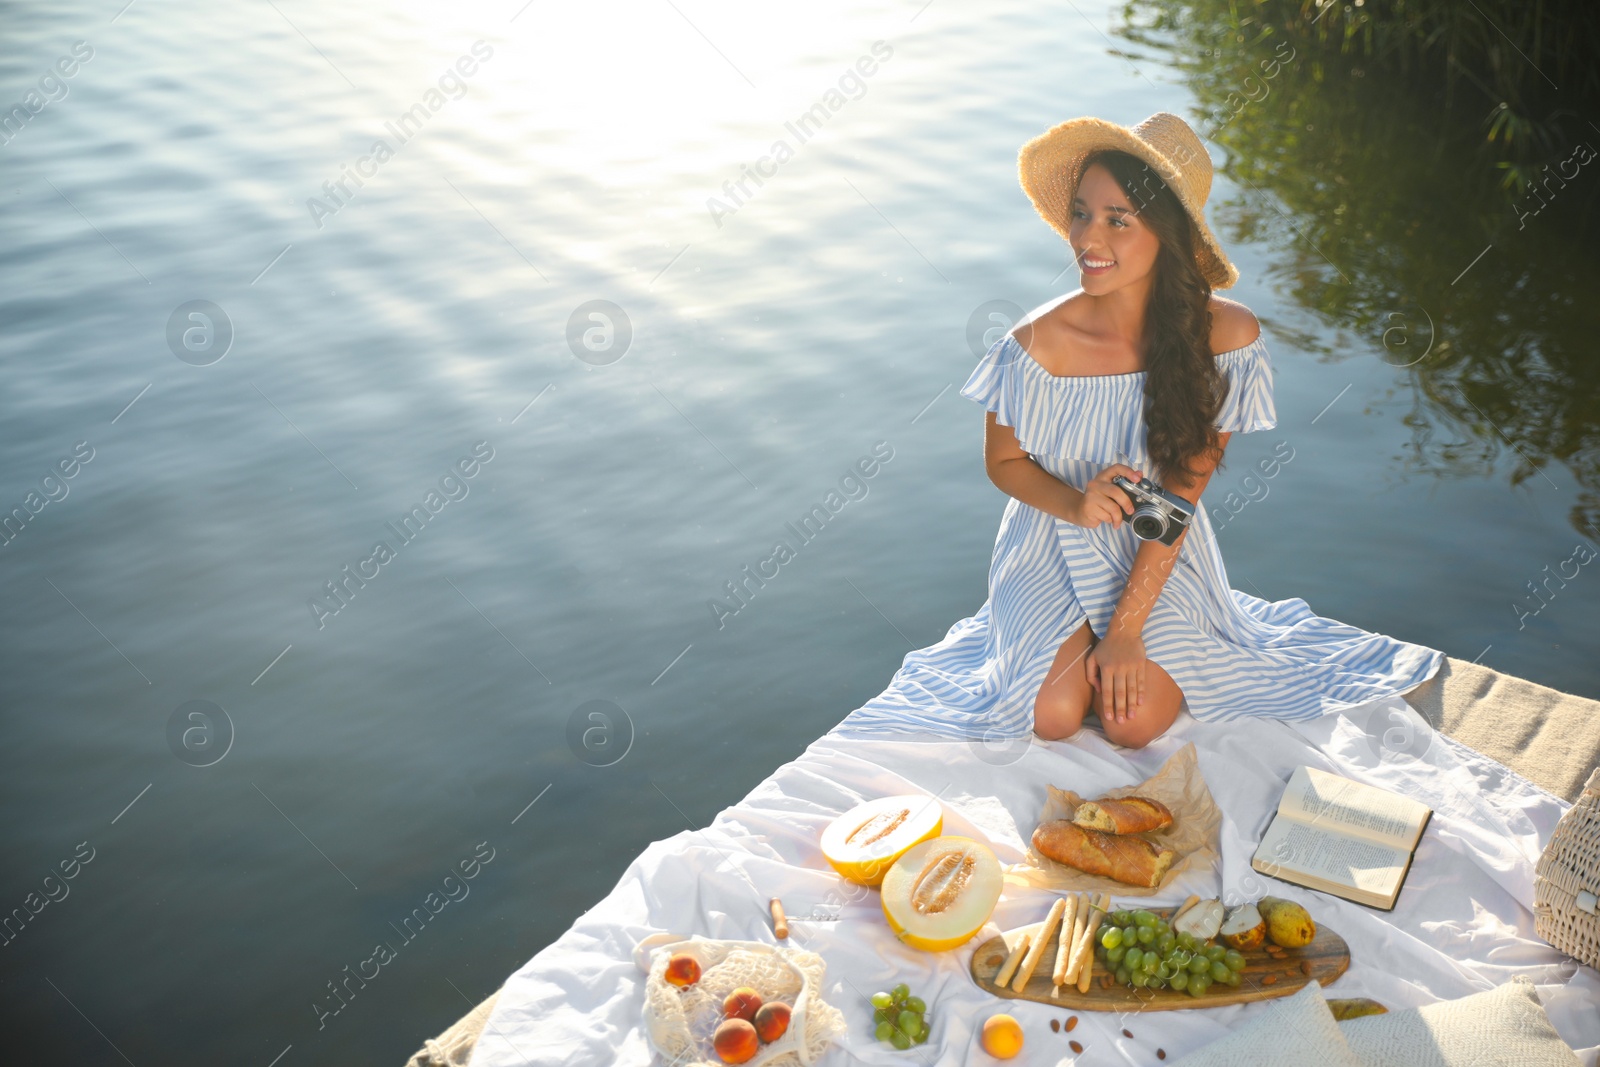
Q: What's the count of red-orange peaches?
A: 4